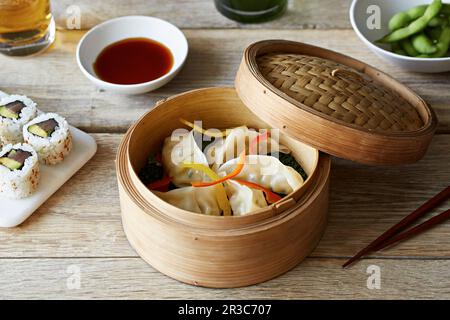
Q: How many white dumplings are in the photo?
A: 5